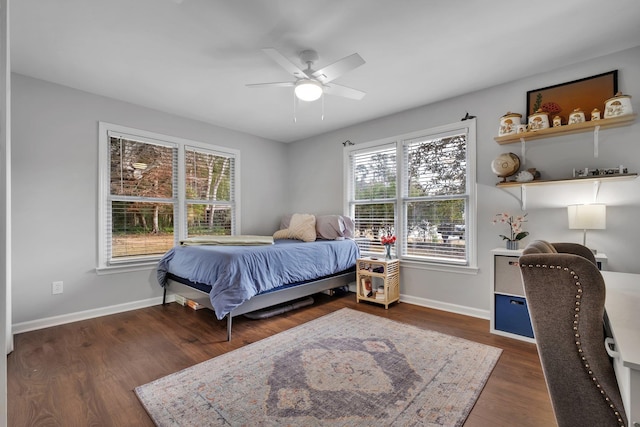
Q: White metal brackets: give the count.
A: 4